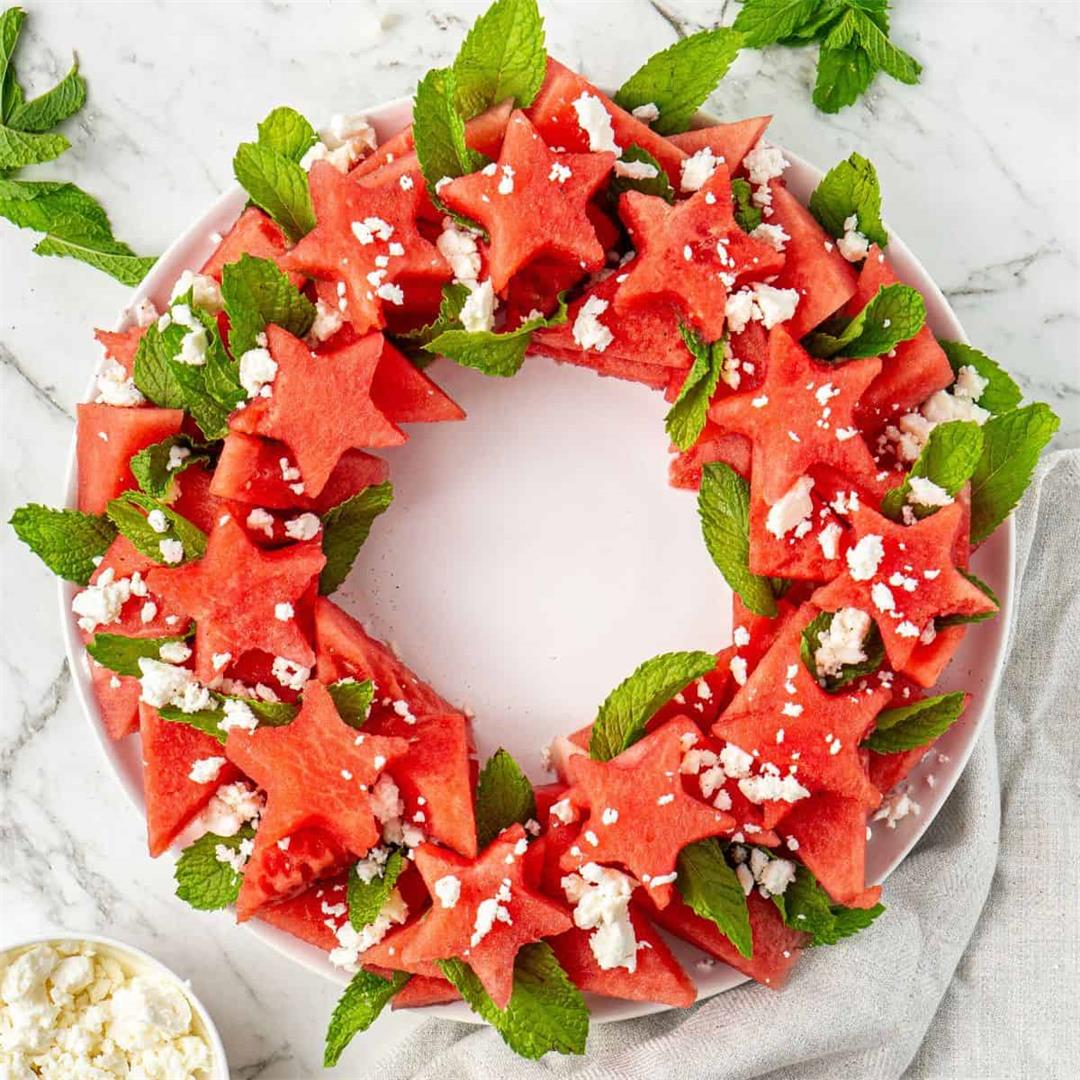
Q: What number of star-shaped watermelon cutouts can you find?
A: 11